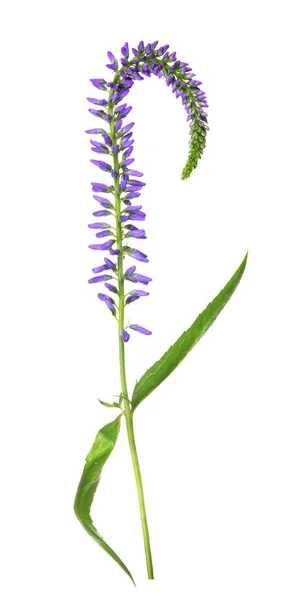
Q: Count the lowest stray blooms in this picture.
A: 2